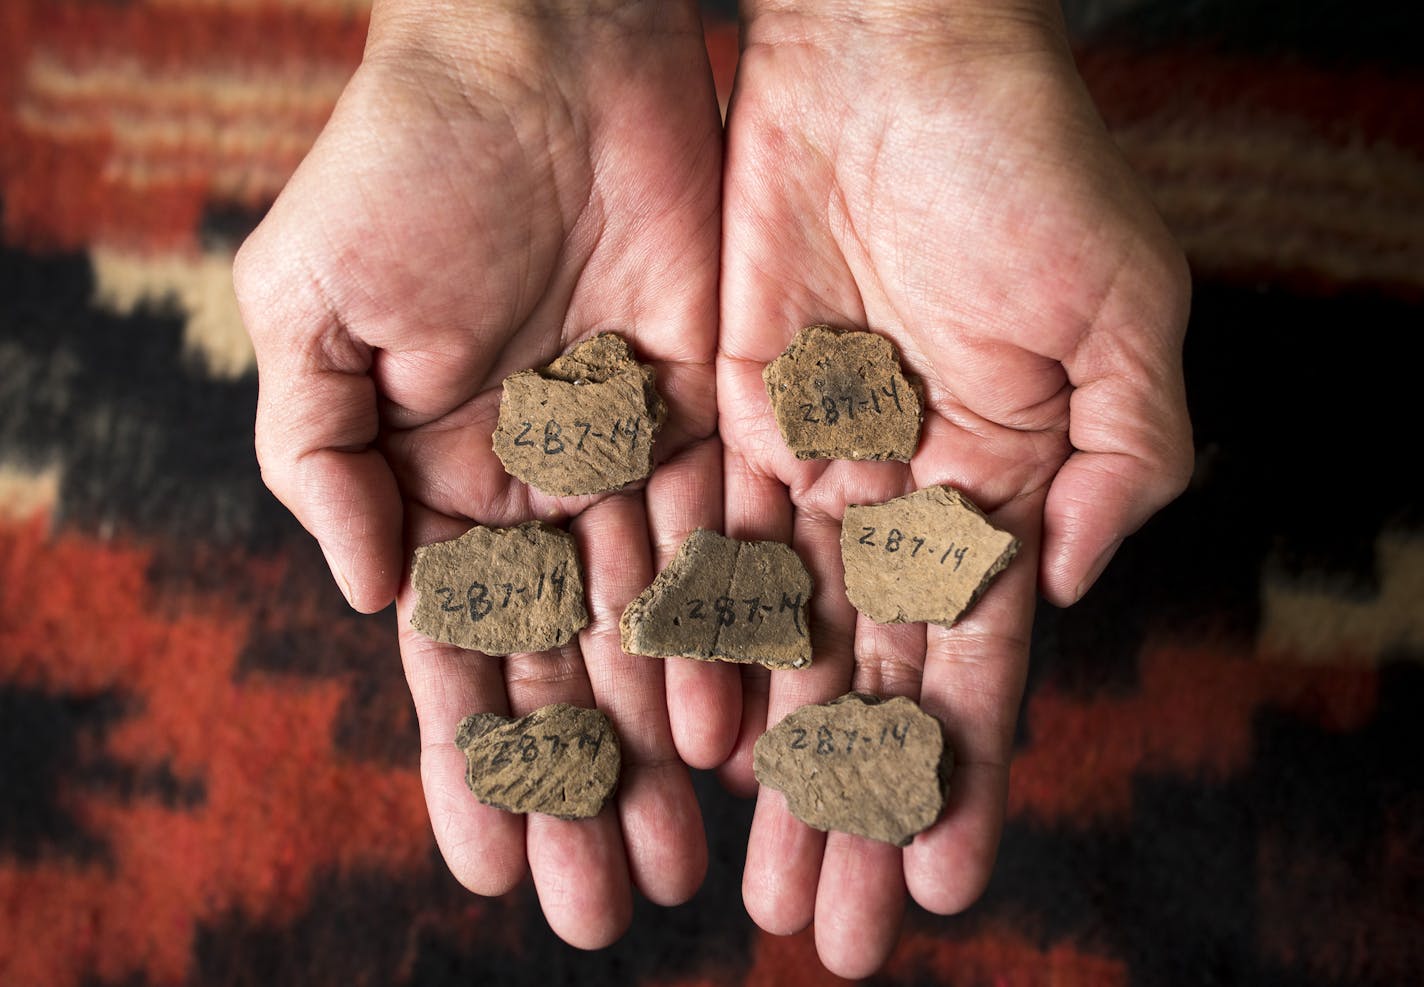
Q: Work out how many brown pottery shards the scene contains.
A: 7